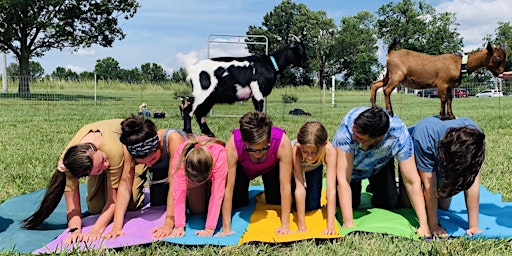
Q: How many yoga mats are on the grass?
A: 6